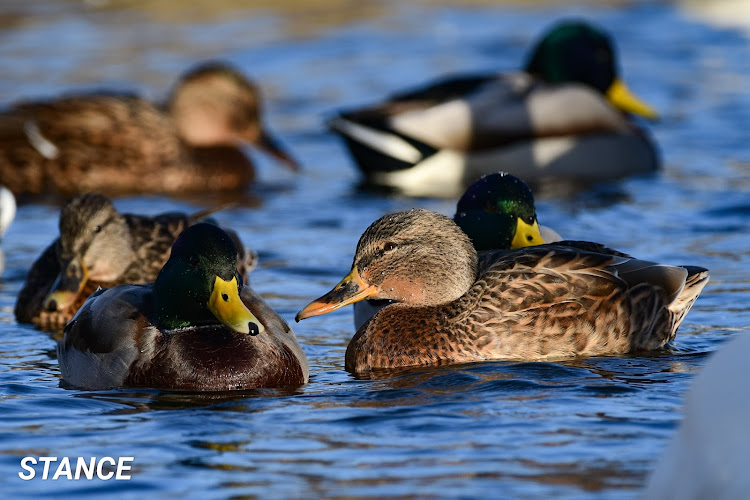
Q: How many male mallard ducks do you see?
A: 3